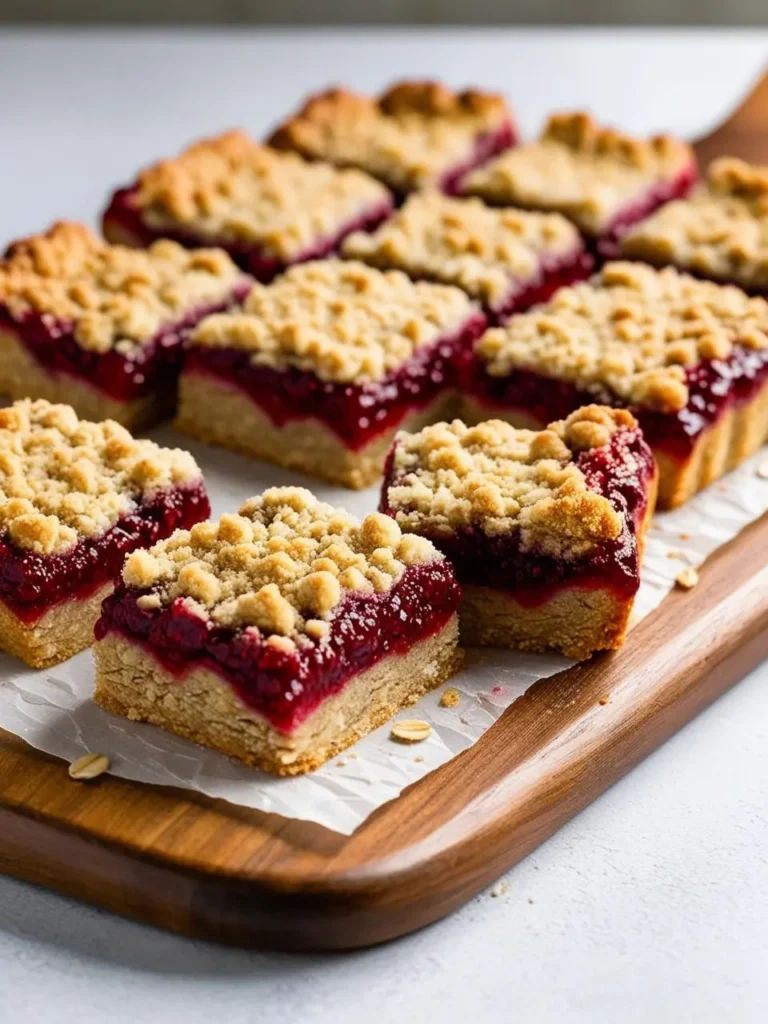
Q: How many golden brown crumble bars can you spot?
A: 11